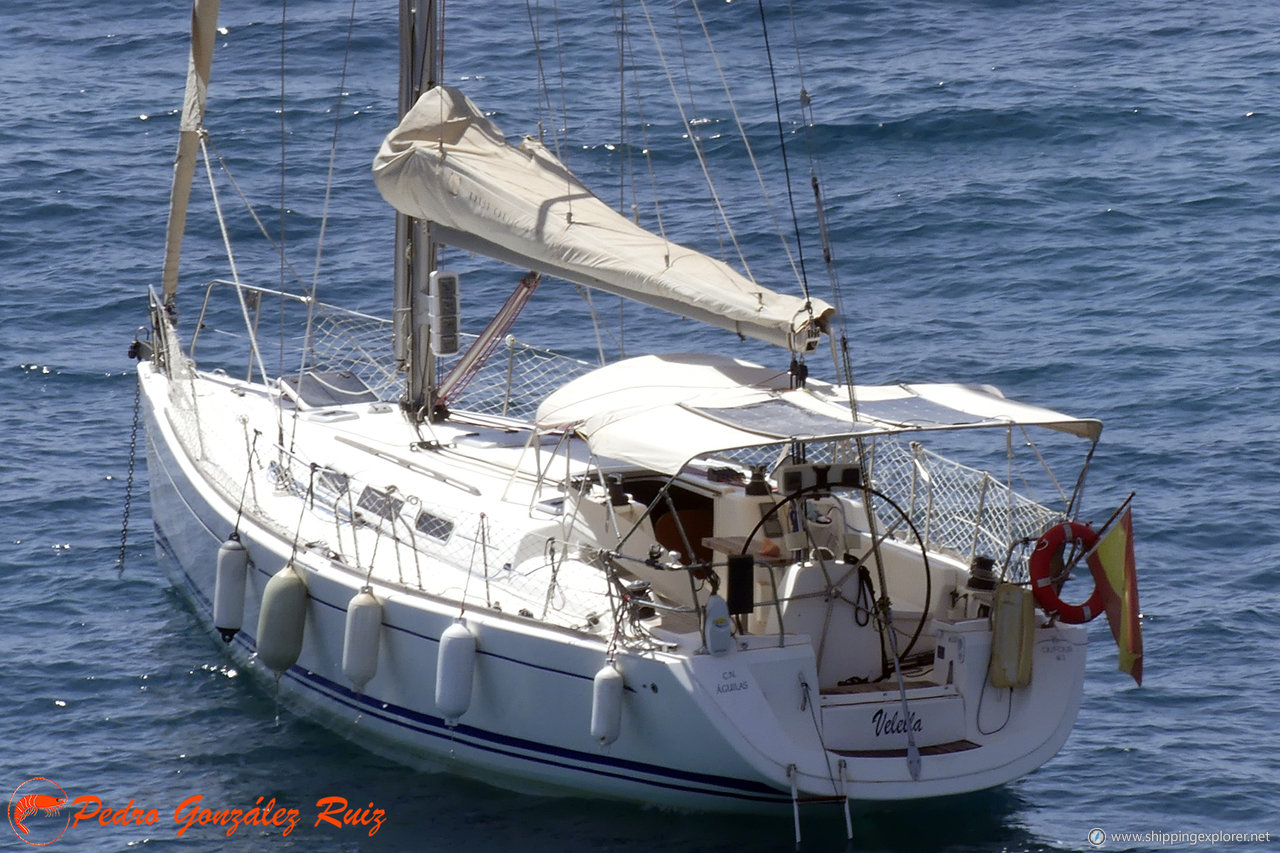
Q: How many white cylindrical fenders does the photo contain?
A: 5